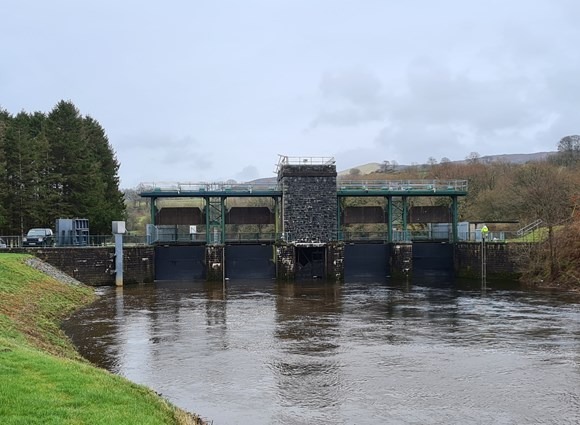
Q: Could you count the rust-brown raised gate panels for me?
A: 4